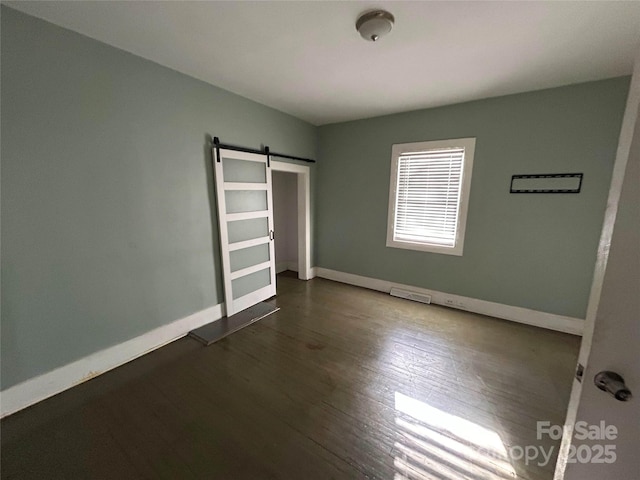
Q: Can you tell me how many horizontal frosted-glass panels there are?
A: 5